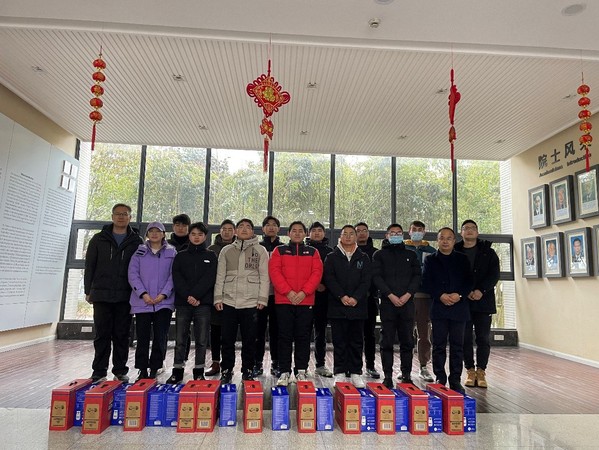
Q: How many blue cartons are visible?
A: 11